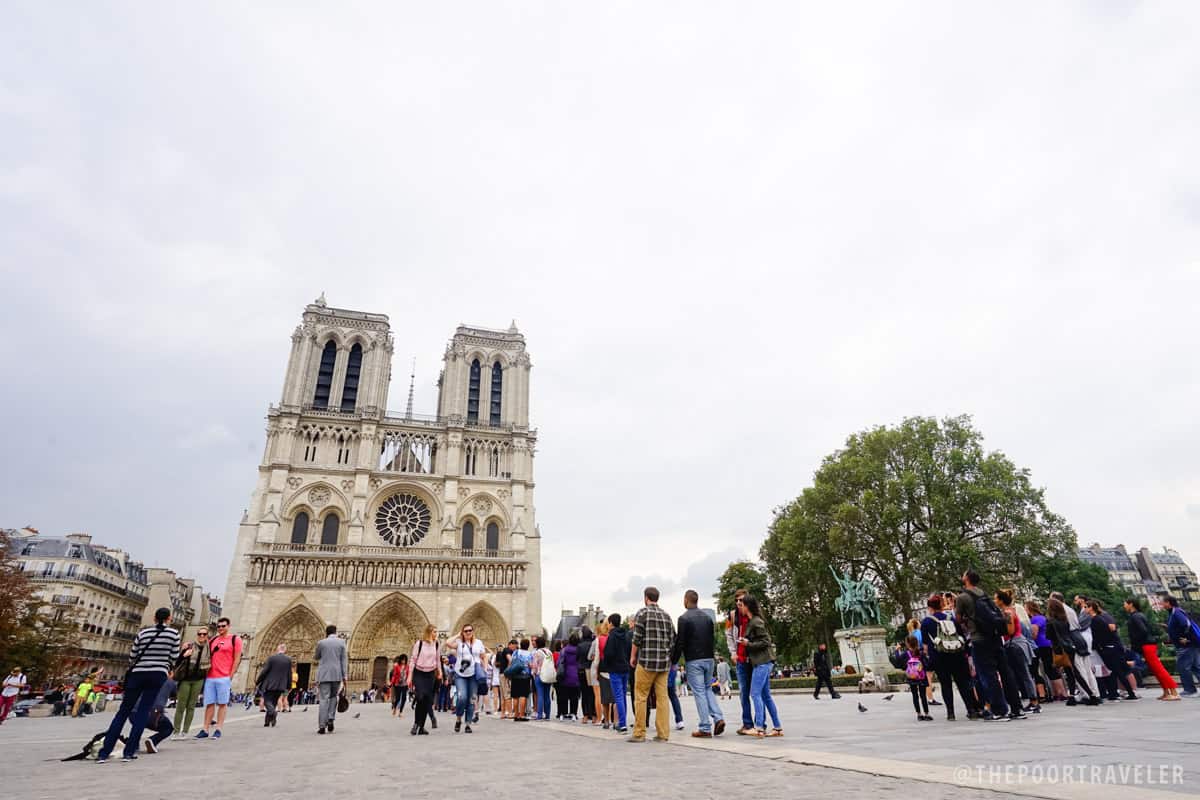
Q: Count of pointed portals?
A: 3